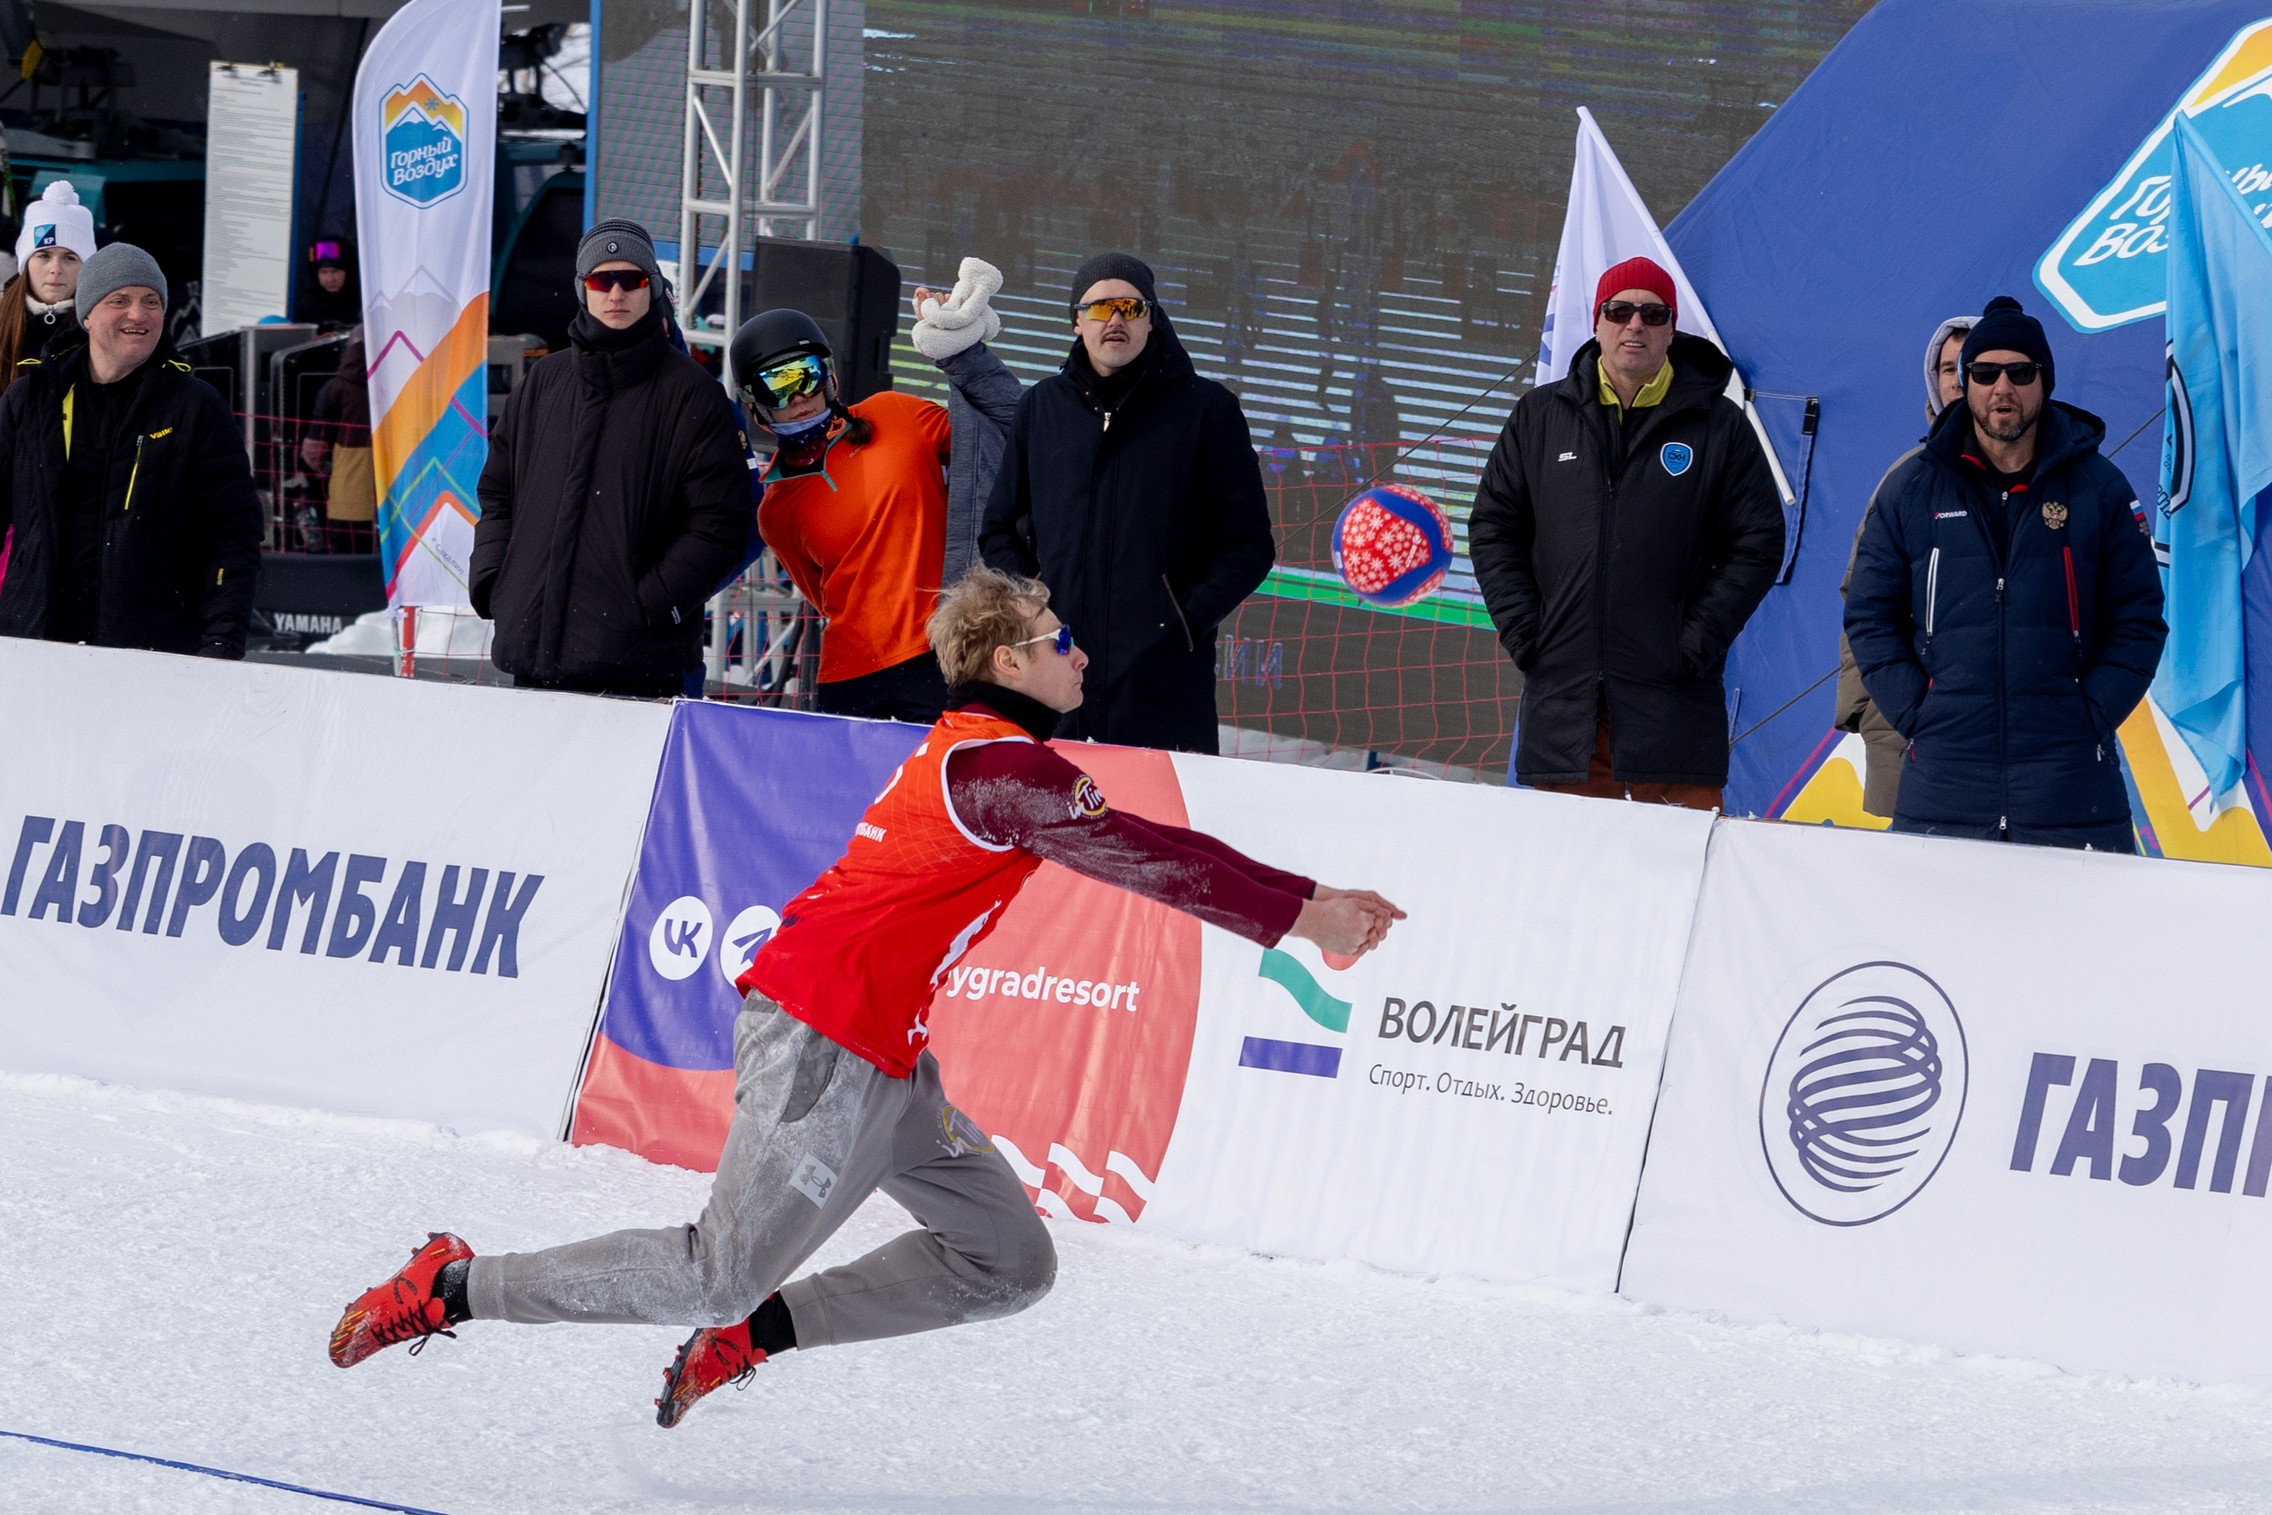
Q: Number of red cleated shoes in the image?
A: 2